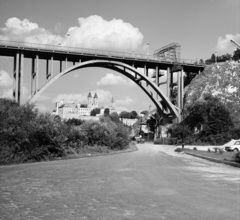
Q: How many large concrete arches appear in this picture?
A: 1